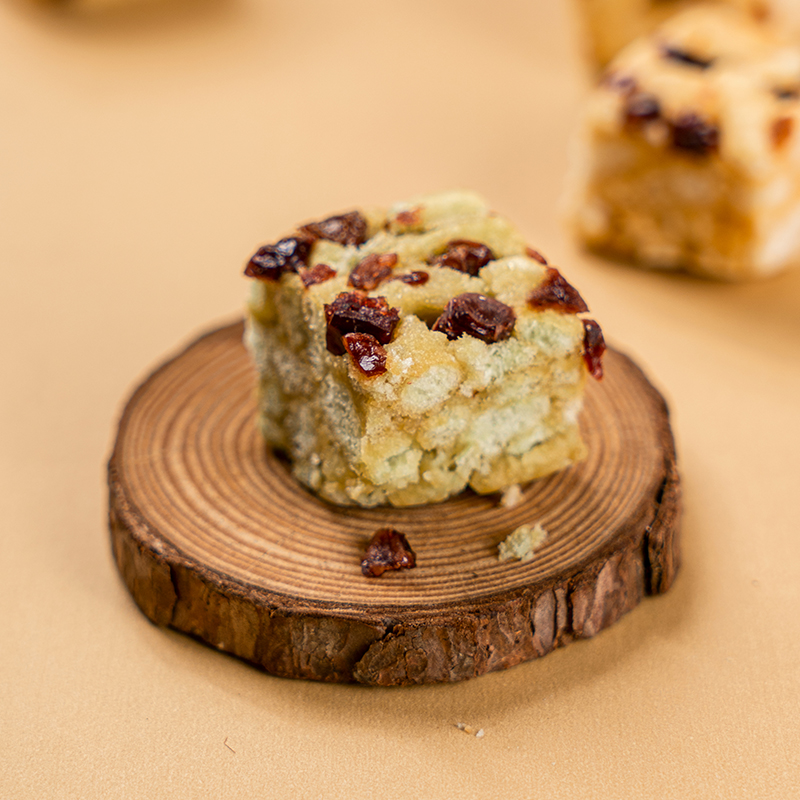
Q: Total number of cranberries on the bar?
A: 13